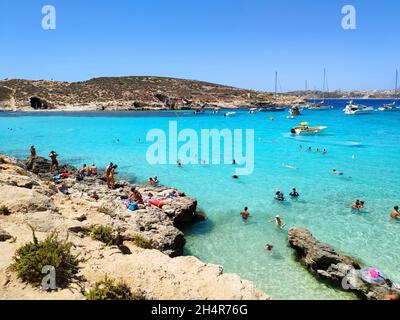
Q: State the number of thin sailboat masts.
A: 4